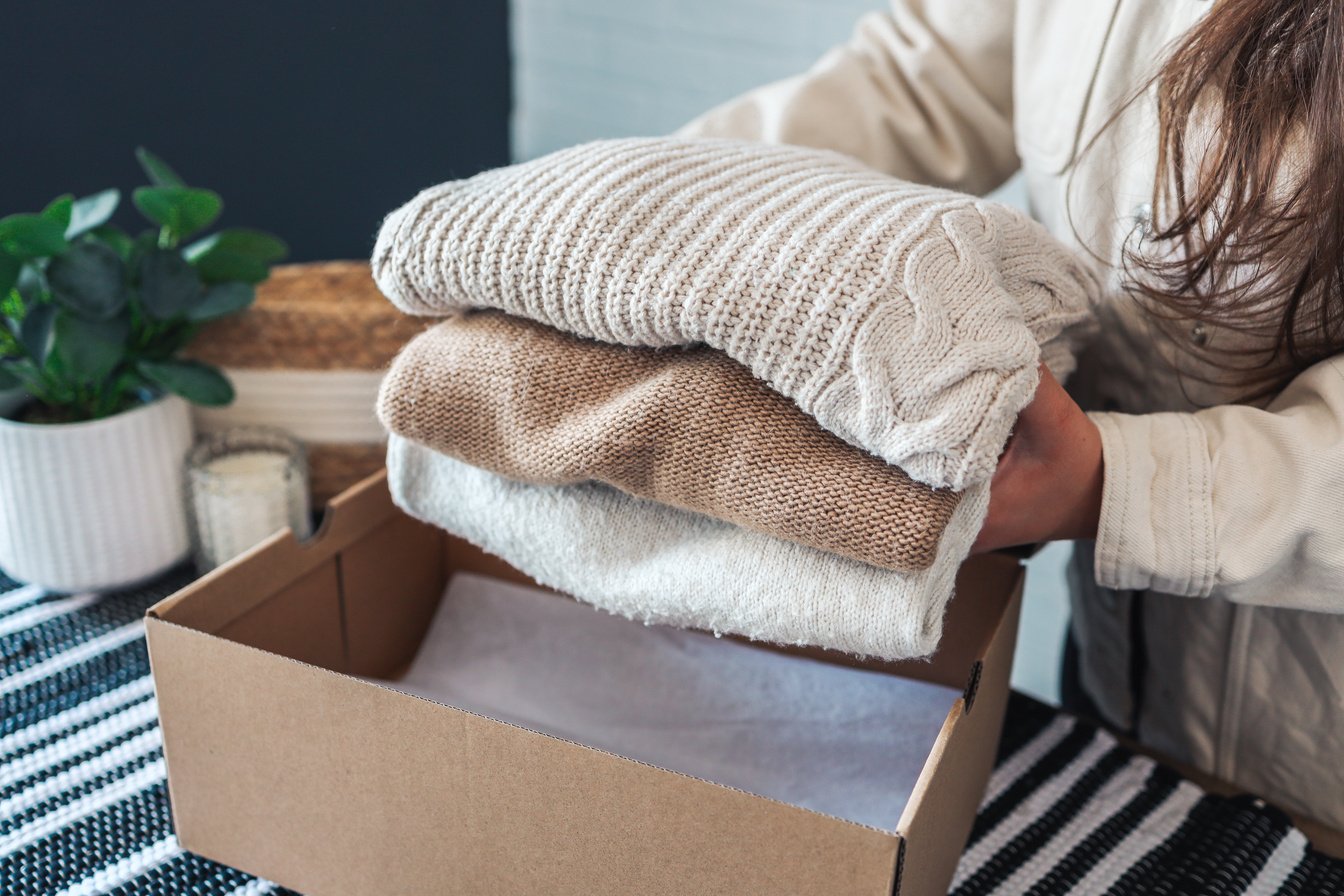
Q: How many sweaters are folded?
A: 3